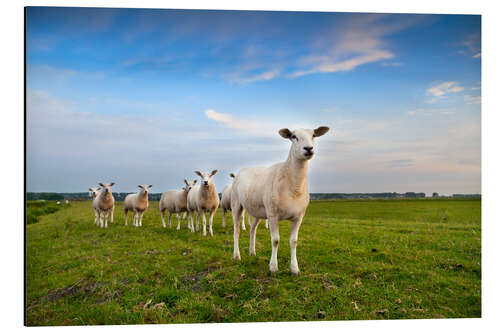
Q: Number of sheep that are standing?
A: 7